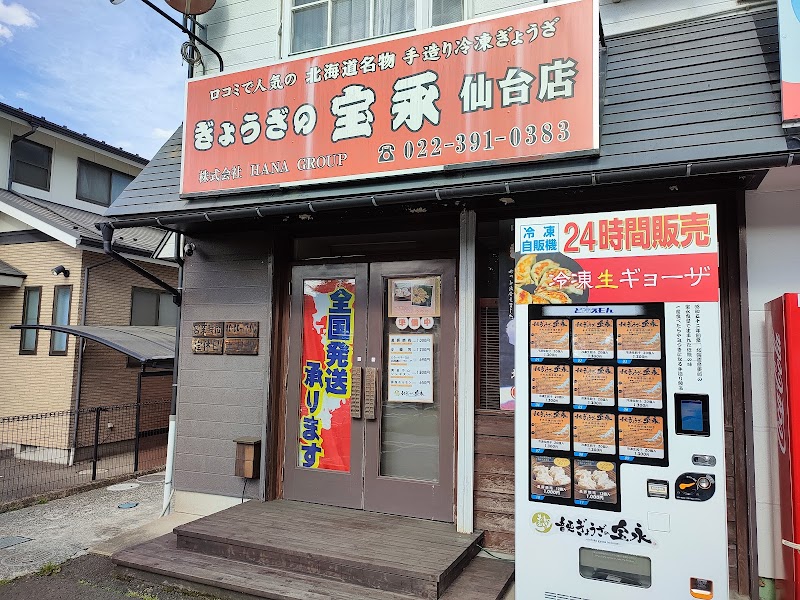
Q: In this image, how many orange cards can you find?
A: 9